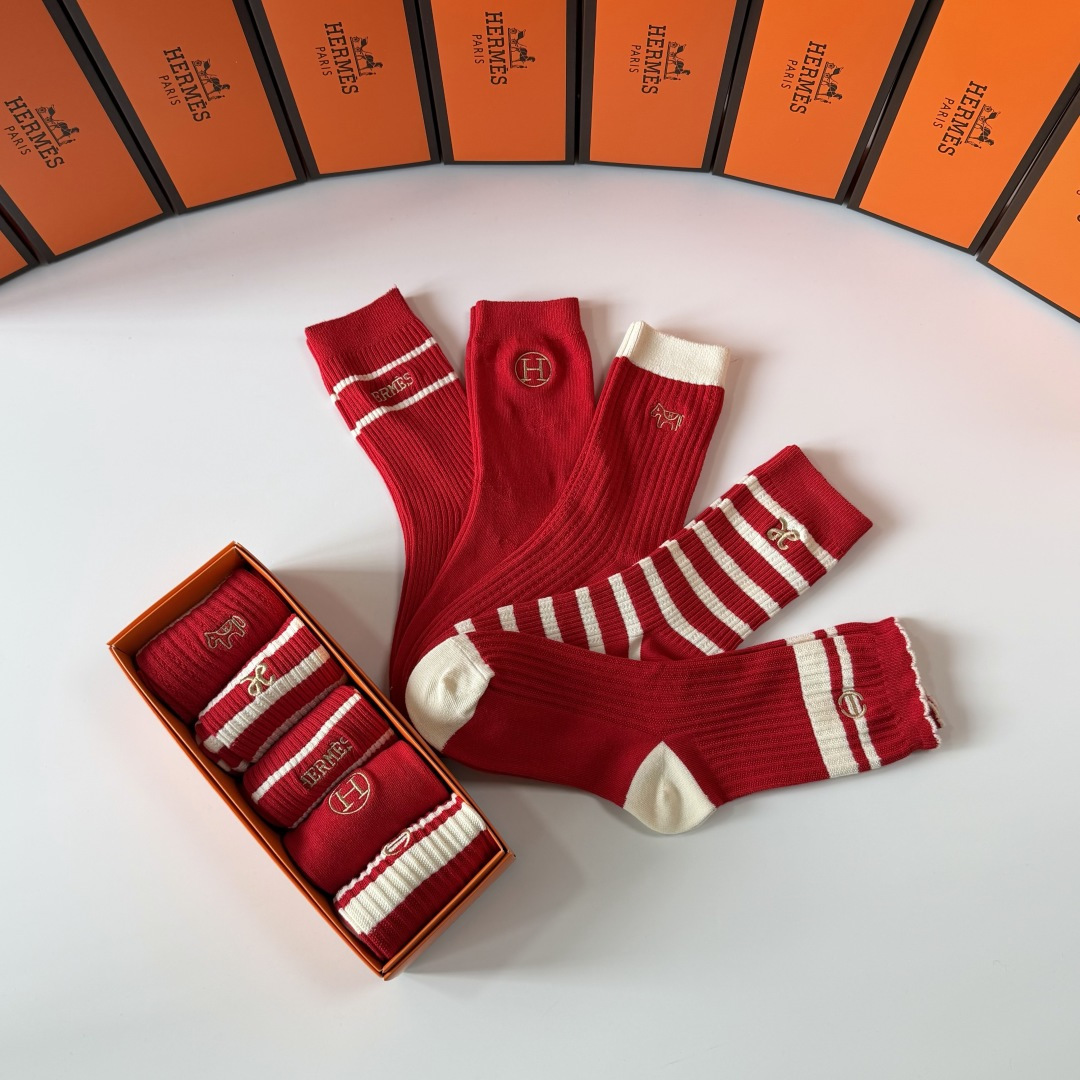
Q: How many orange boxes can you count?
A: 10